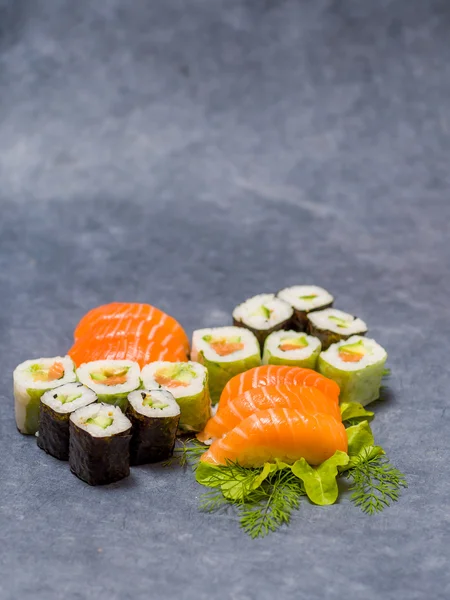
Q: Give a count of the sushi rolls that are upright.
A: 12